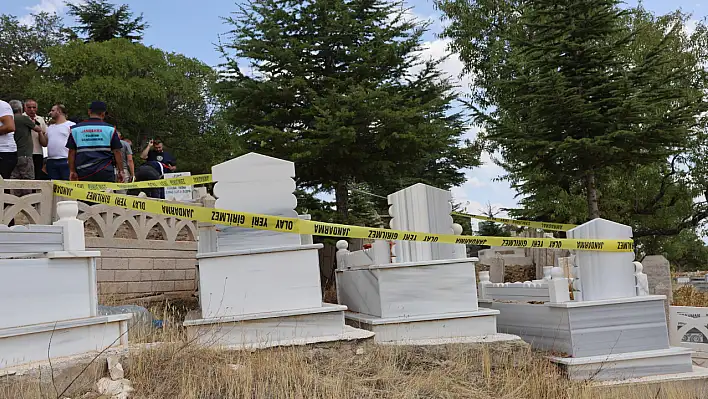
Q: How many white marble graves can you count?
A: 4